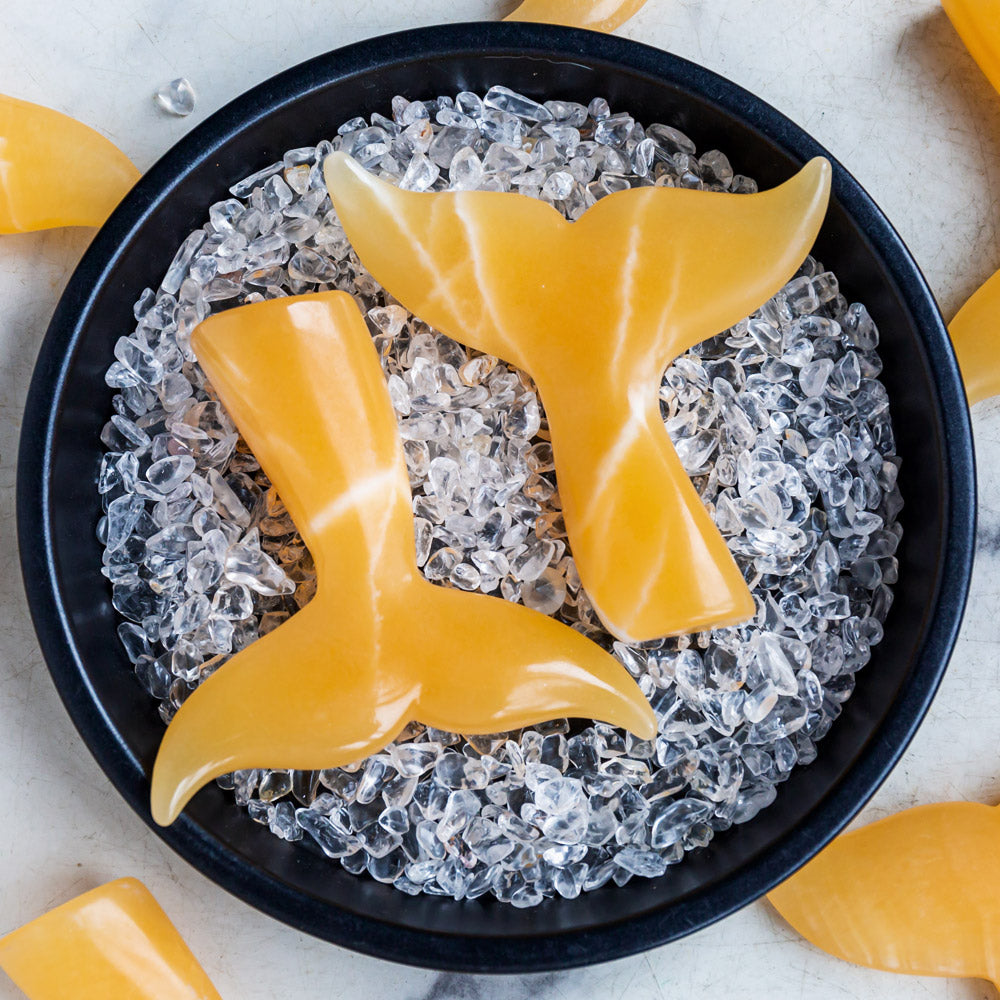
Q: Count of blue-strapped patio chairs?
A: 0